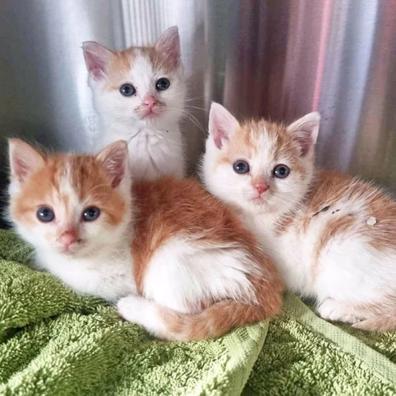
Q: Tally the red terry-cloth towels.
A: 0